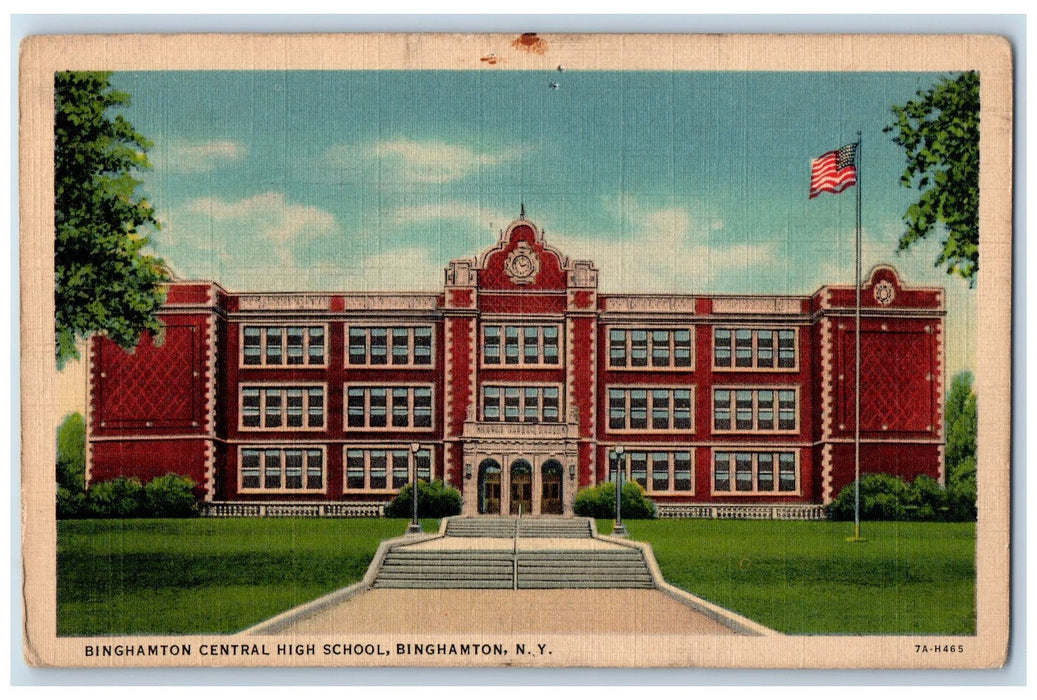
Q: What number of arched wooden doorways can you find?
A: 3